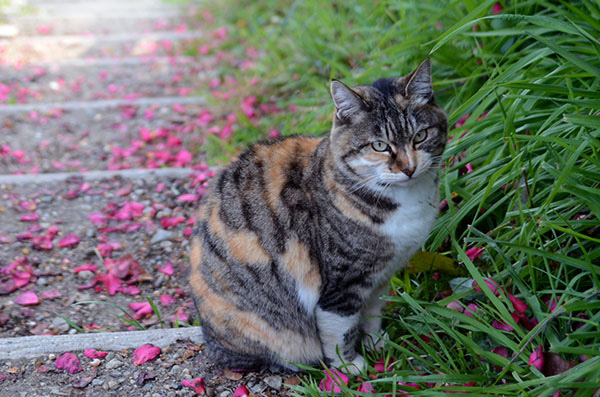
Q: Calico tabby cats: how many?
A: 1